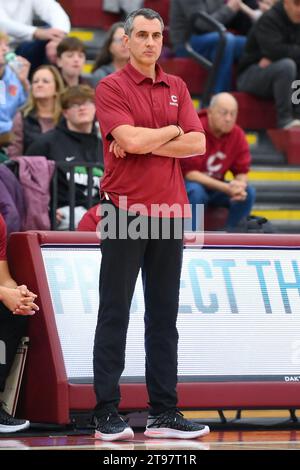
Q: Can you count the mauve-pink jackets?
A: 1